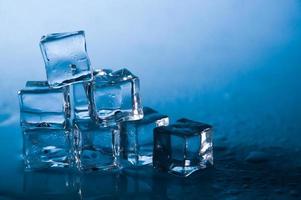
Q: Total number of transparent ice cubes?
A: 7